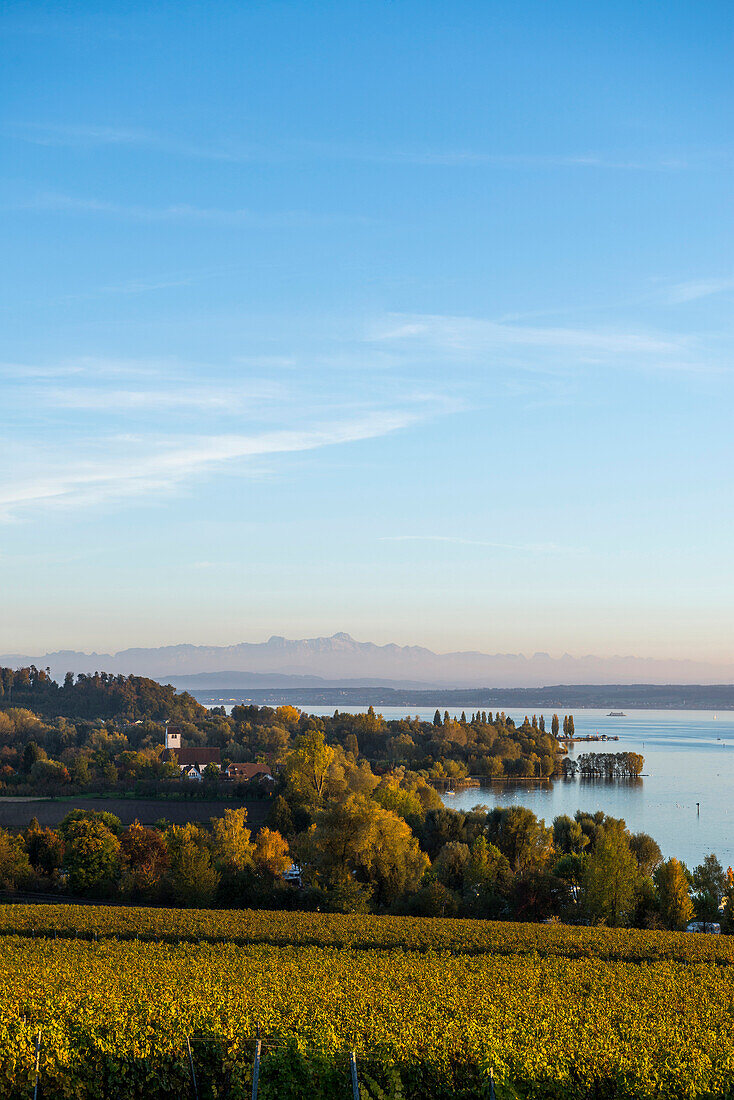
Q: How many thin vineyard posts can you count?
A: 5